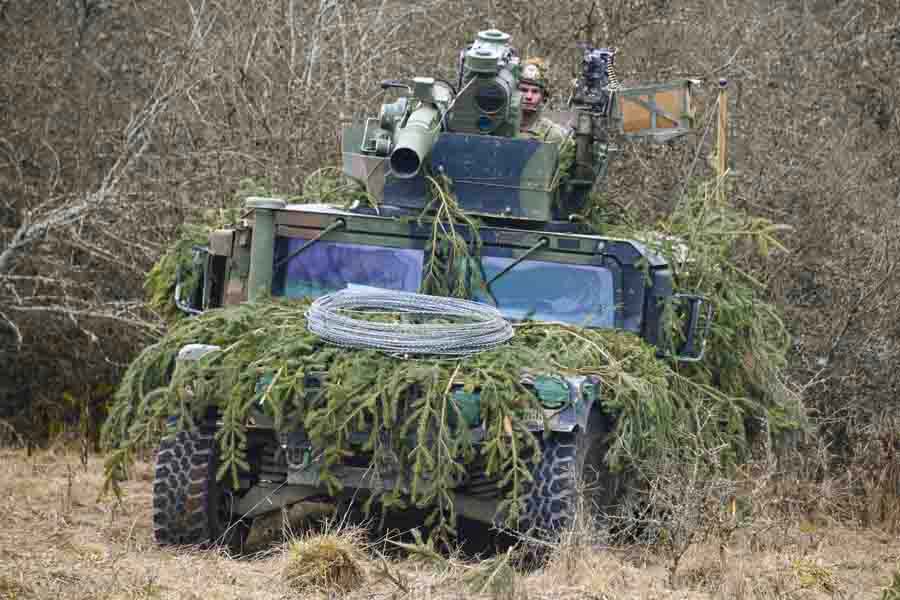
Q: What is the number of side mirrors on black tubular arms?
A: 2